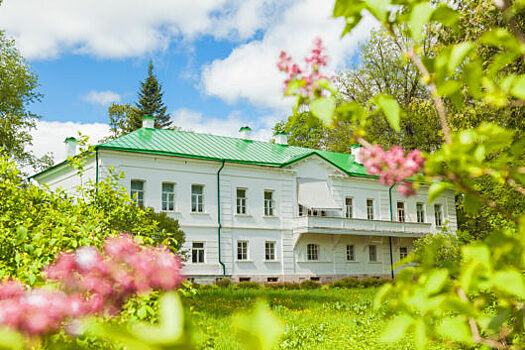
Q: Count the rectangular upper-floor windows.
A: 10